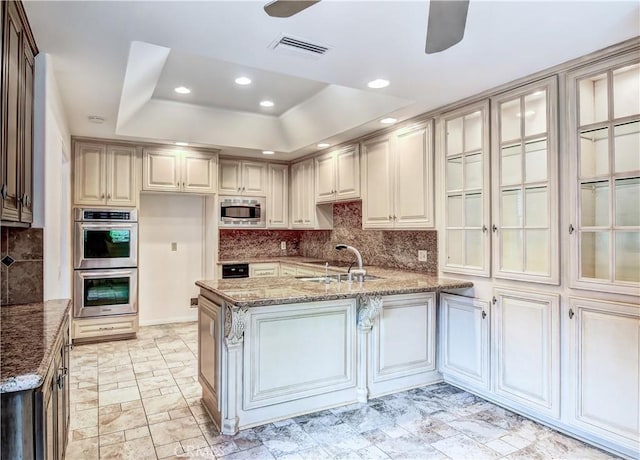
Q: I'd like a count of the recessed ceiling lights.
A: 8